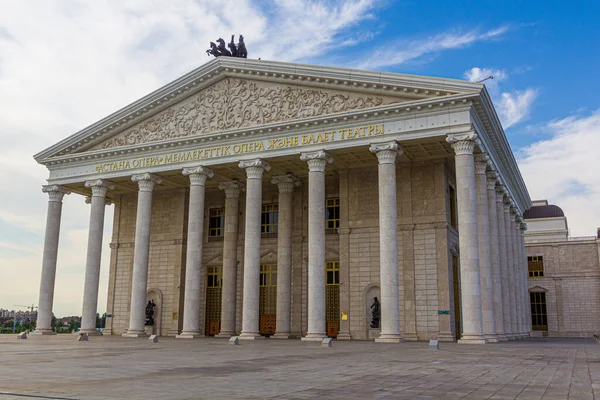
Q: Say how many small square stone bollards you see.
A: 6